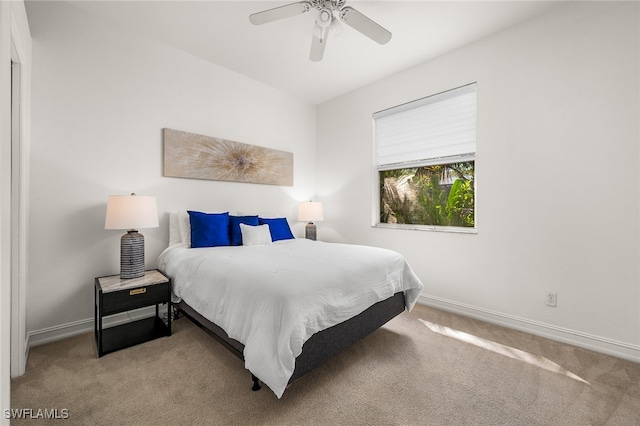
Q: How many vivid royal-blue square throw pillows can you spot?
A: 3